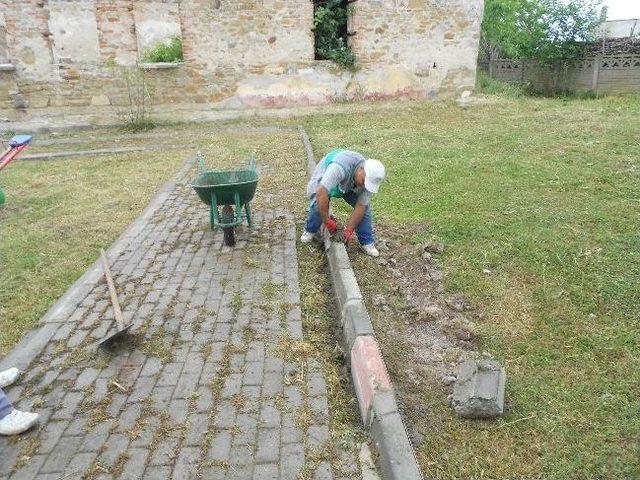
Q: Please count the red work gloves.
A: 2